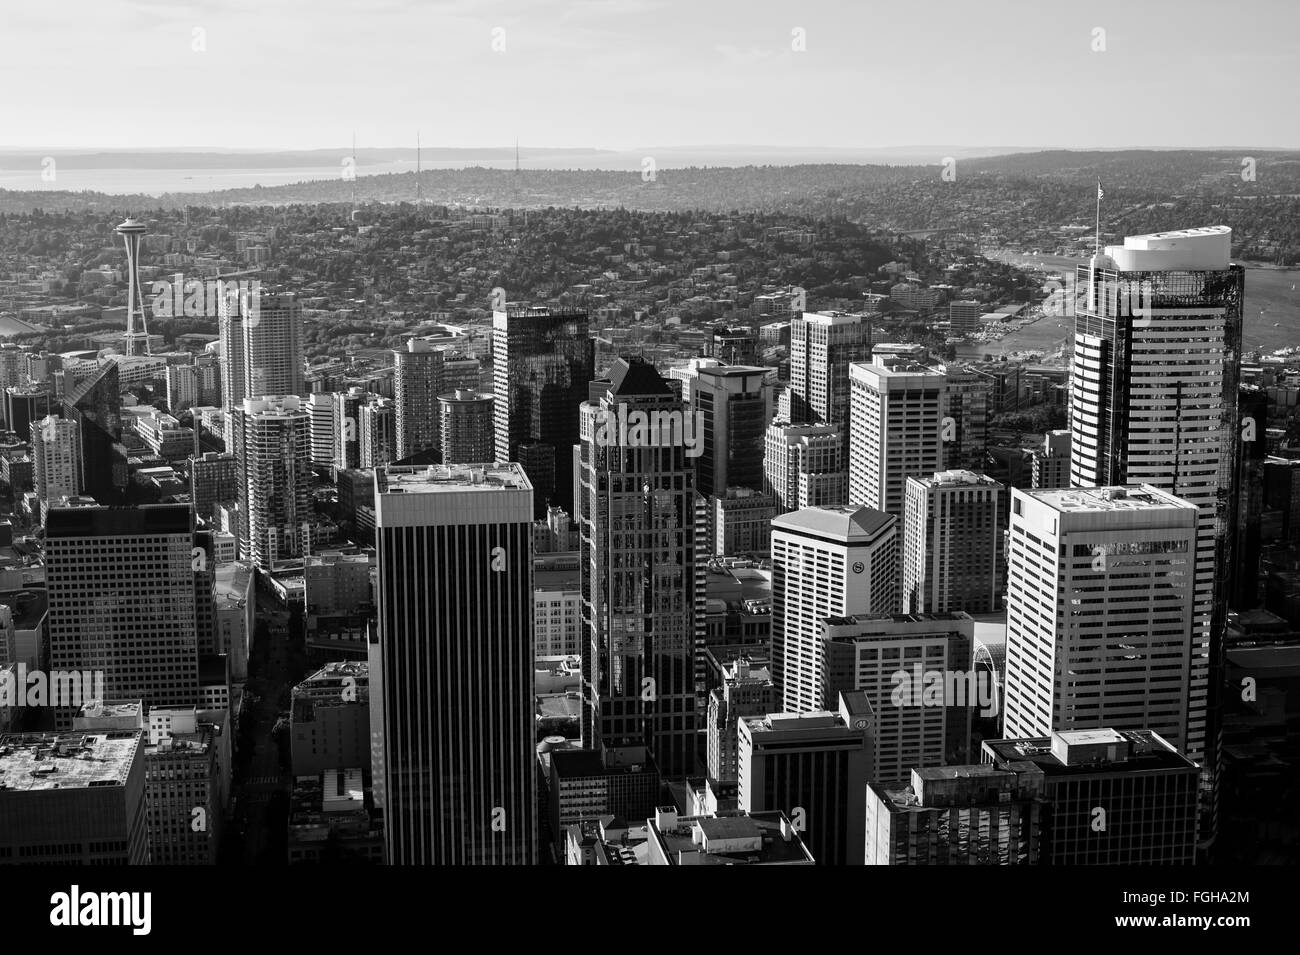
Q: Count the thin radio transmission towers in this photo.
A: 3